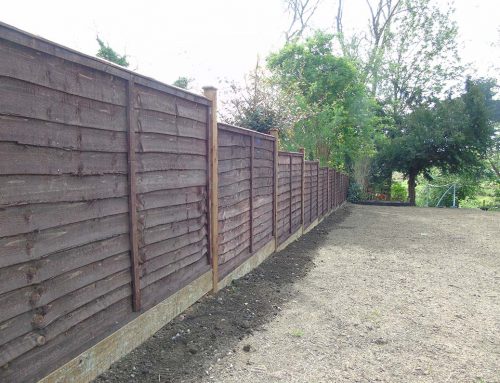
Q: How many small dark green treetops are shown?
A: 2